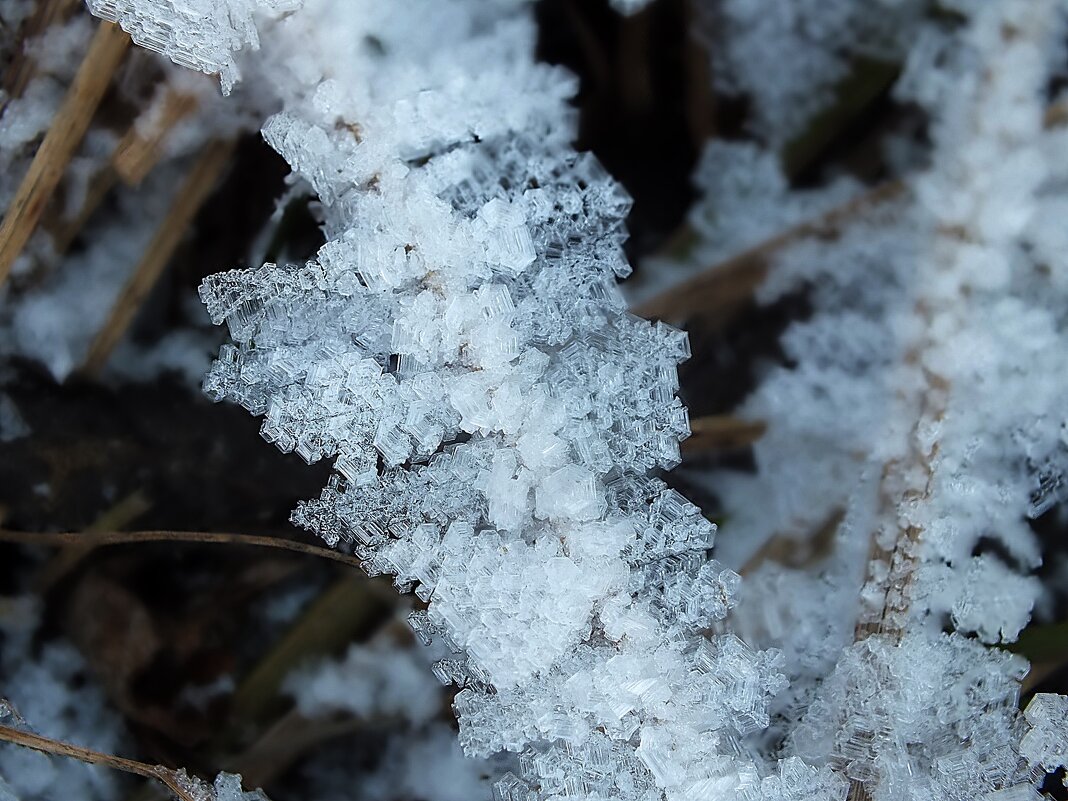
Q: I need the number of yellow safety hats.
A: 0